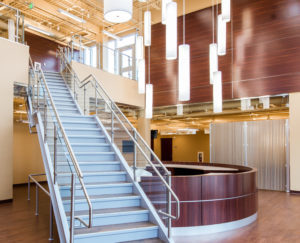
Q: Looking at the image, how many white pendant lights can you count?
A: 12